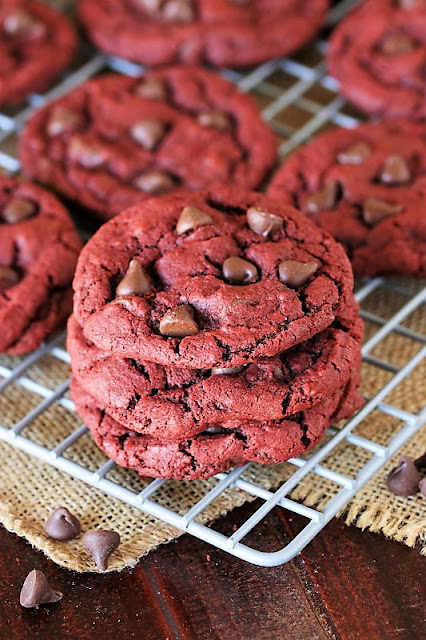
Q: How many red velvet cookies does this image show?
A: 9